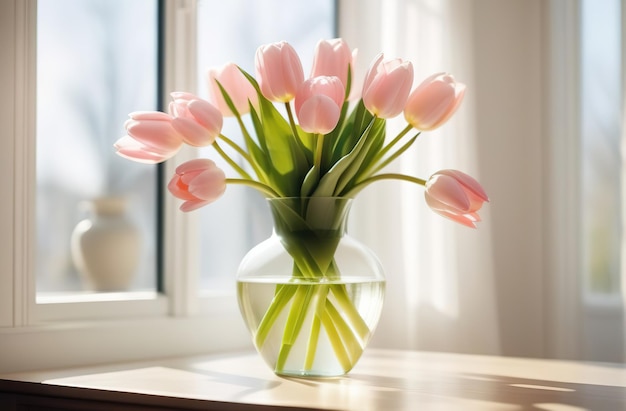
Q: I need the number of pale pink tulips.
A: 10